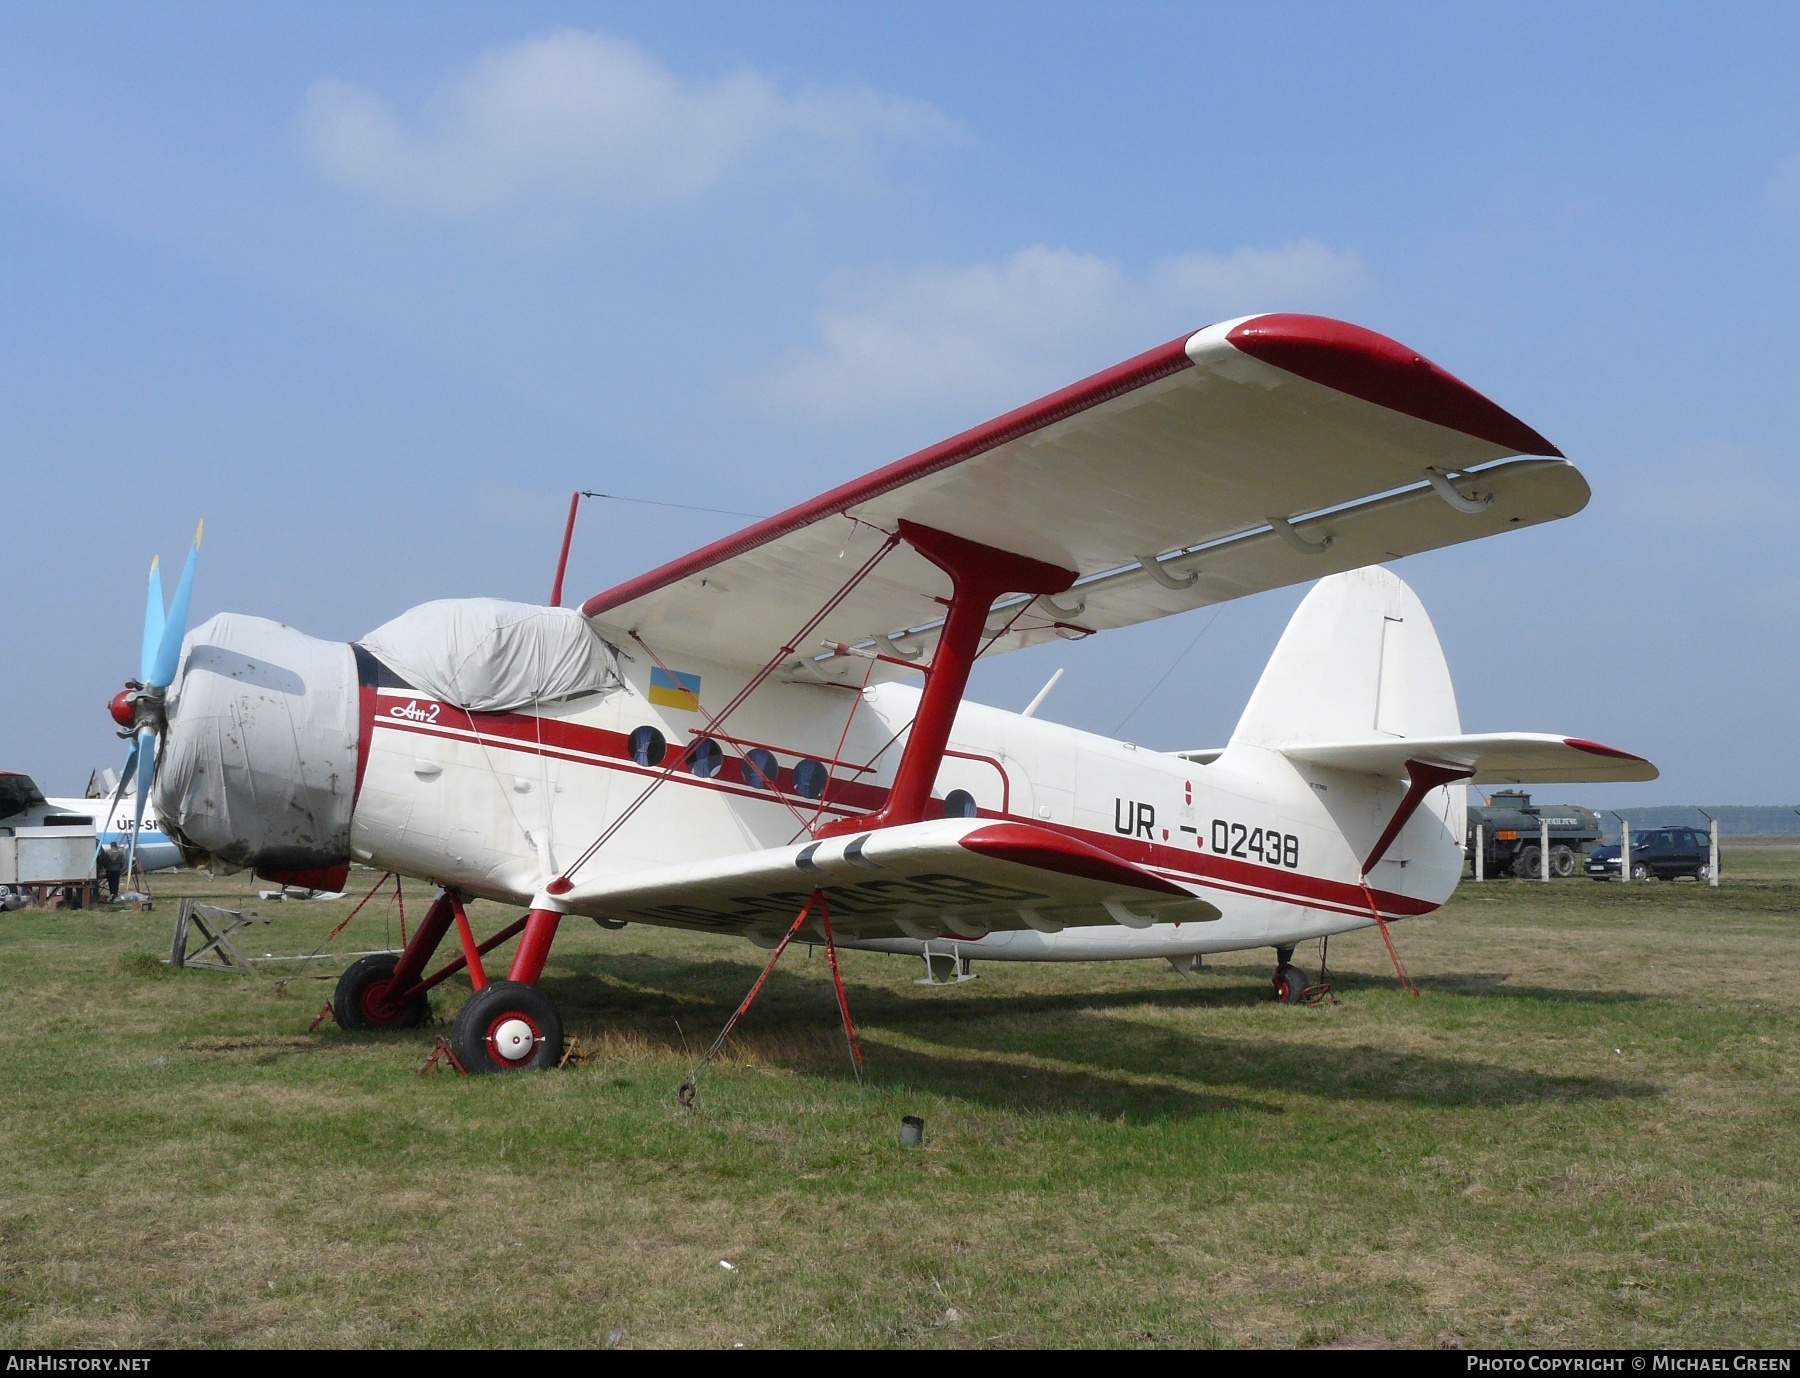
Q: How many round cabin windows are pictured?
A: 5